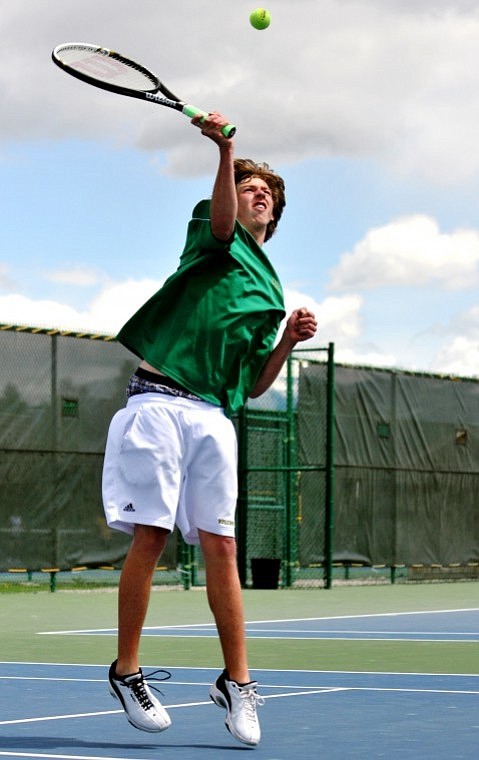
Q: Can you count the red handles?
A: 0